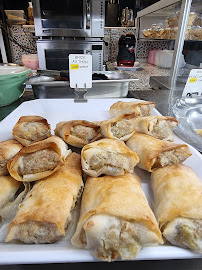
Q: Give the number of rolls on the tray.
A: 13